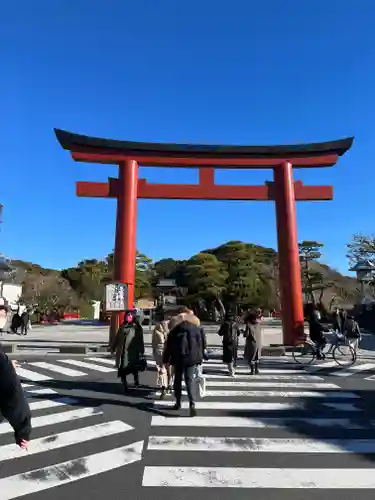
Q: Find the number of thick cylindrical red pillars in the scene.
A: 2